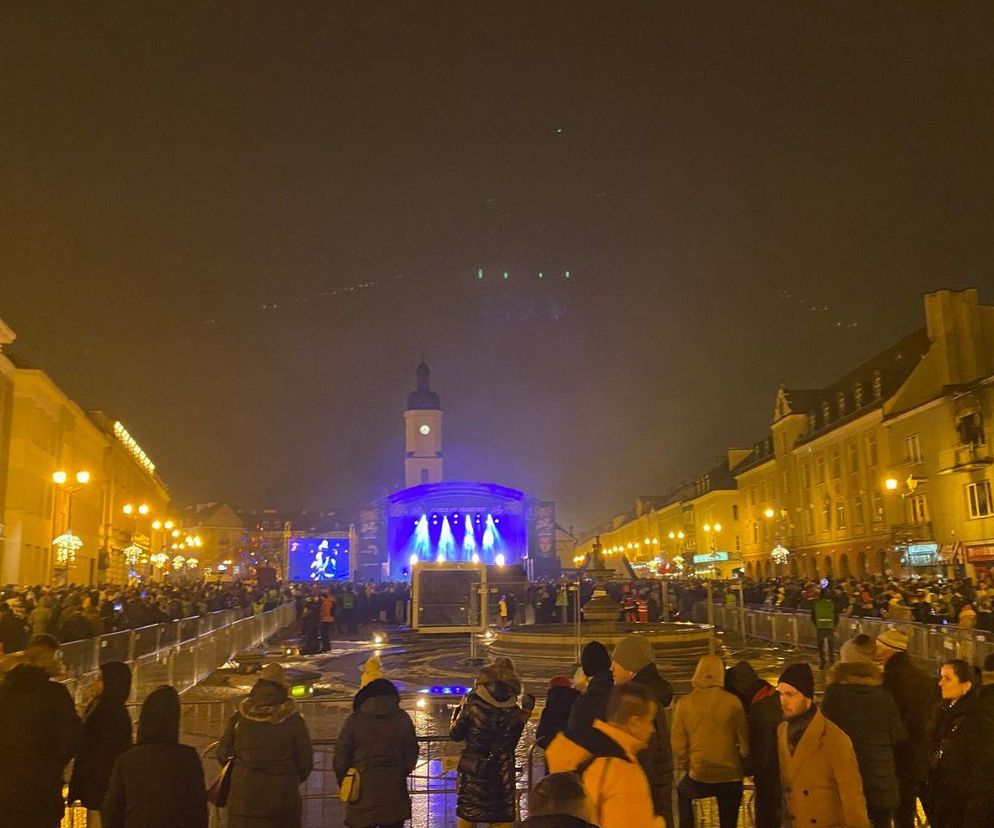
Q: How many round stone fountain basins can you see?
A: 1